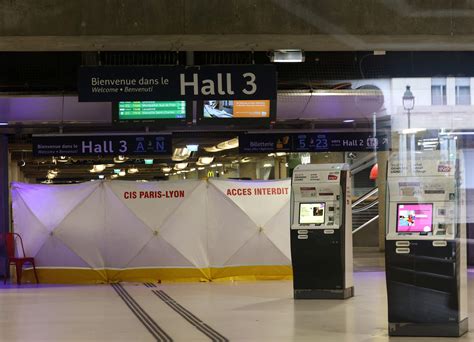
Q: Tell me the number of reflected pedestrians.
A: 0